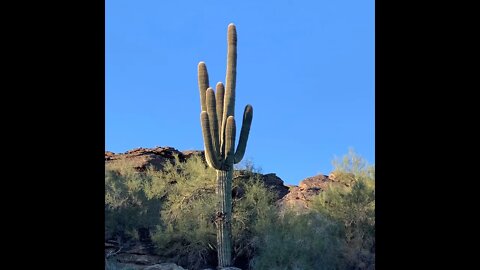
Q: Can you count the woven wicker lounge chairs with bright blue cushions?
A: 0